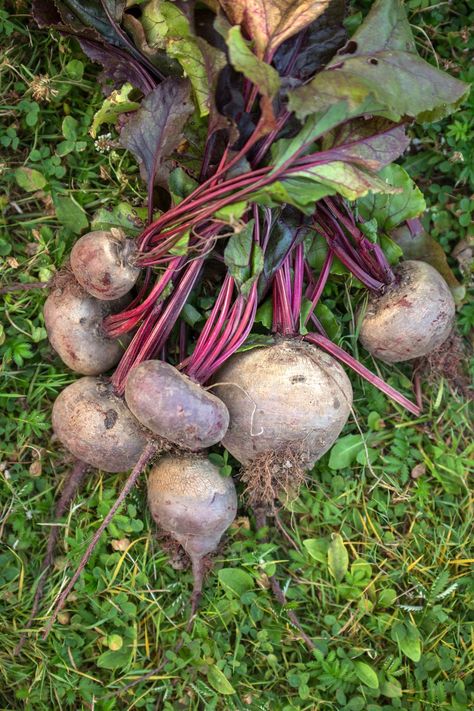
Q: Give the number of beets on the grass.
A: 7